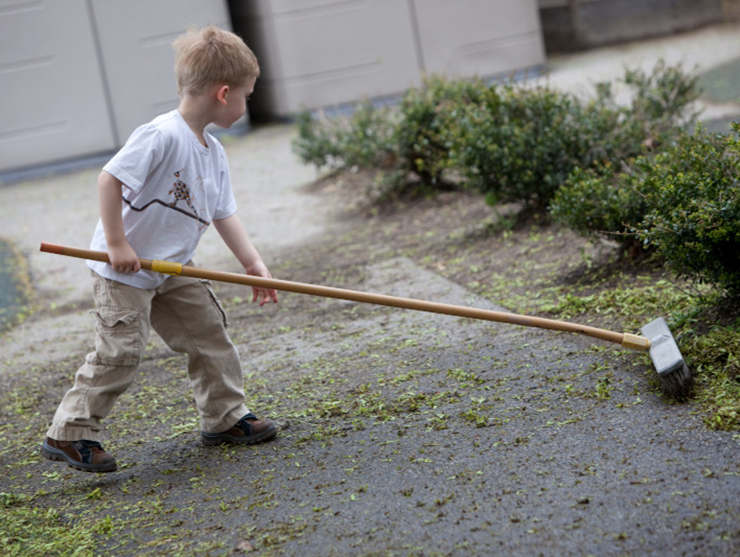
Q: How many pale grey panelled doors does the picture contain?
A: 4